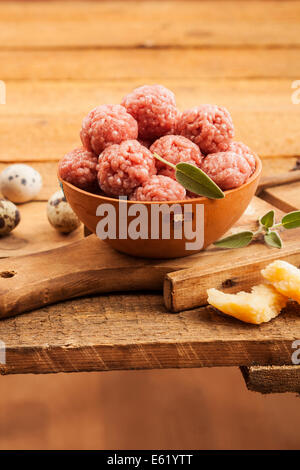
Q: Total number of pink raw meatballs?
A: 9